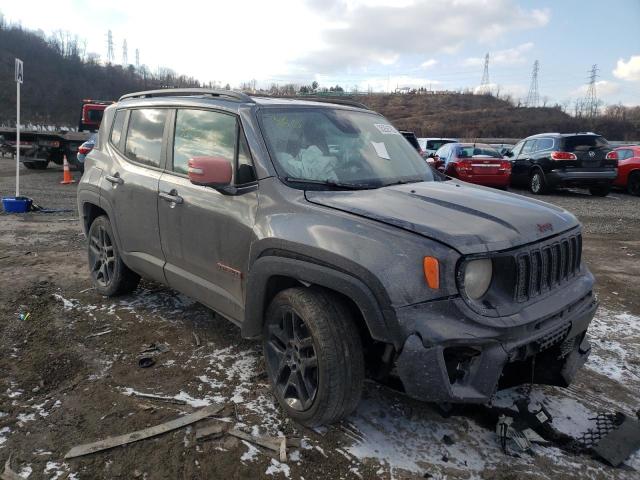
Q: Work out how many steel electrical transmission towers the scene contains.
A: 6